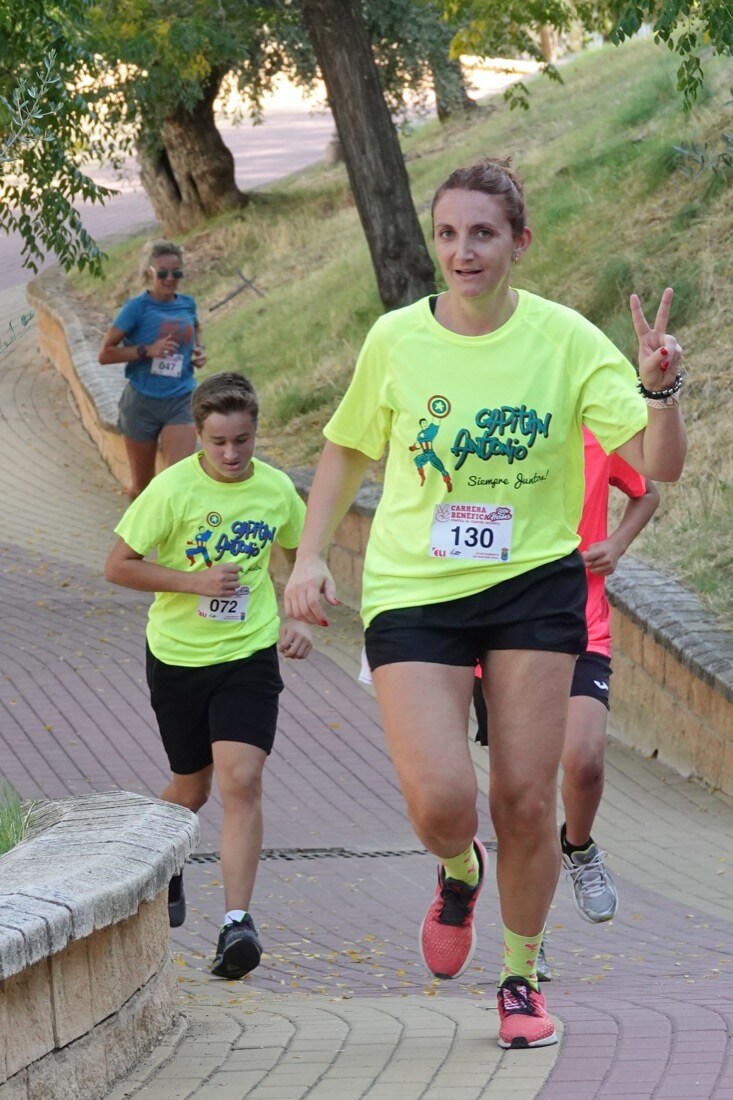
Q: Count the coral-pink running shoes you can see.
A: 2